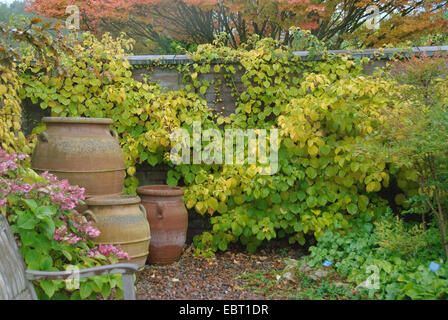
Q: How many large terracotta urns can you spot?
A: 3